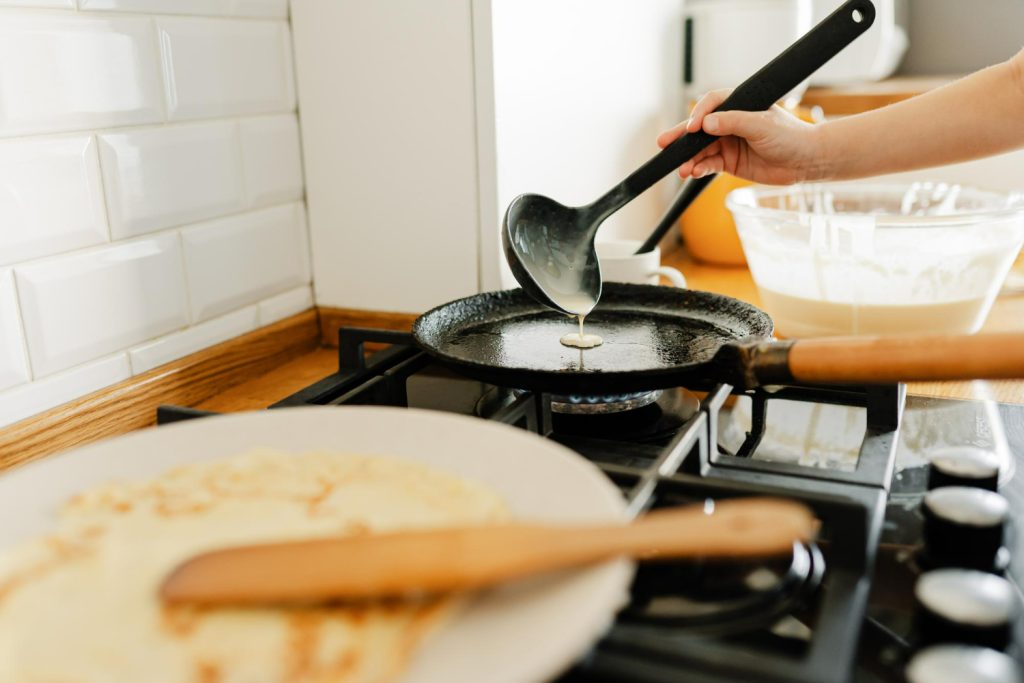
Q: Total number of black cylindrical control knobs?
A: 4